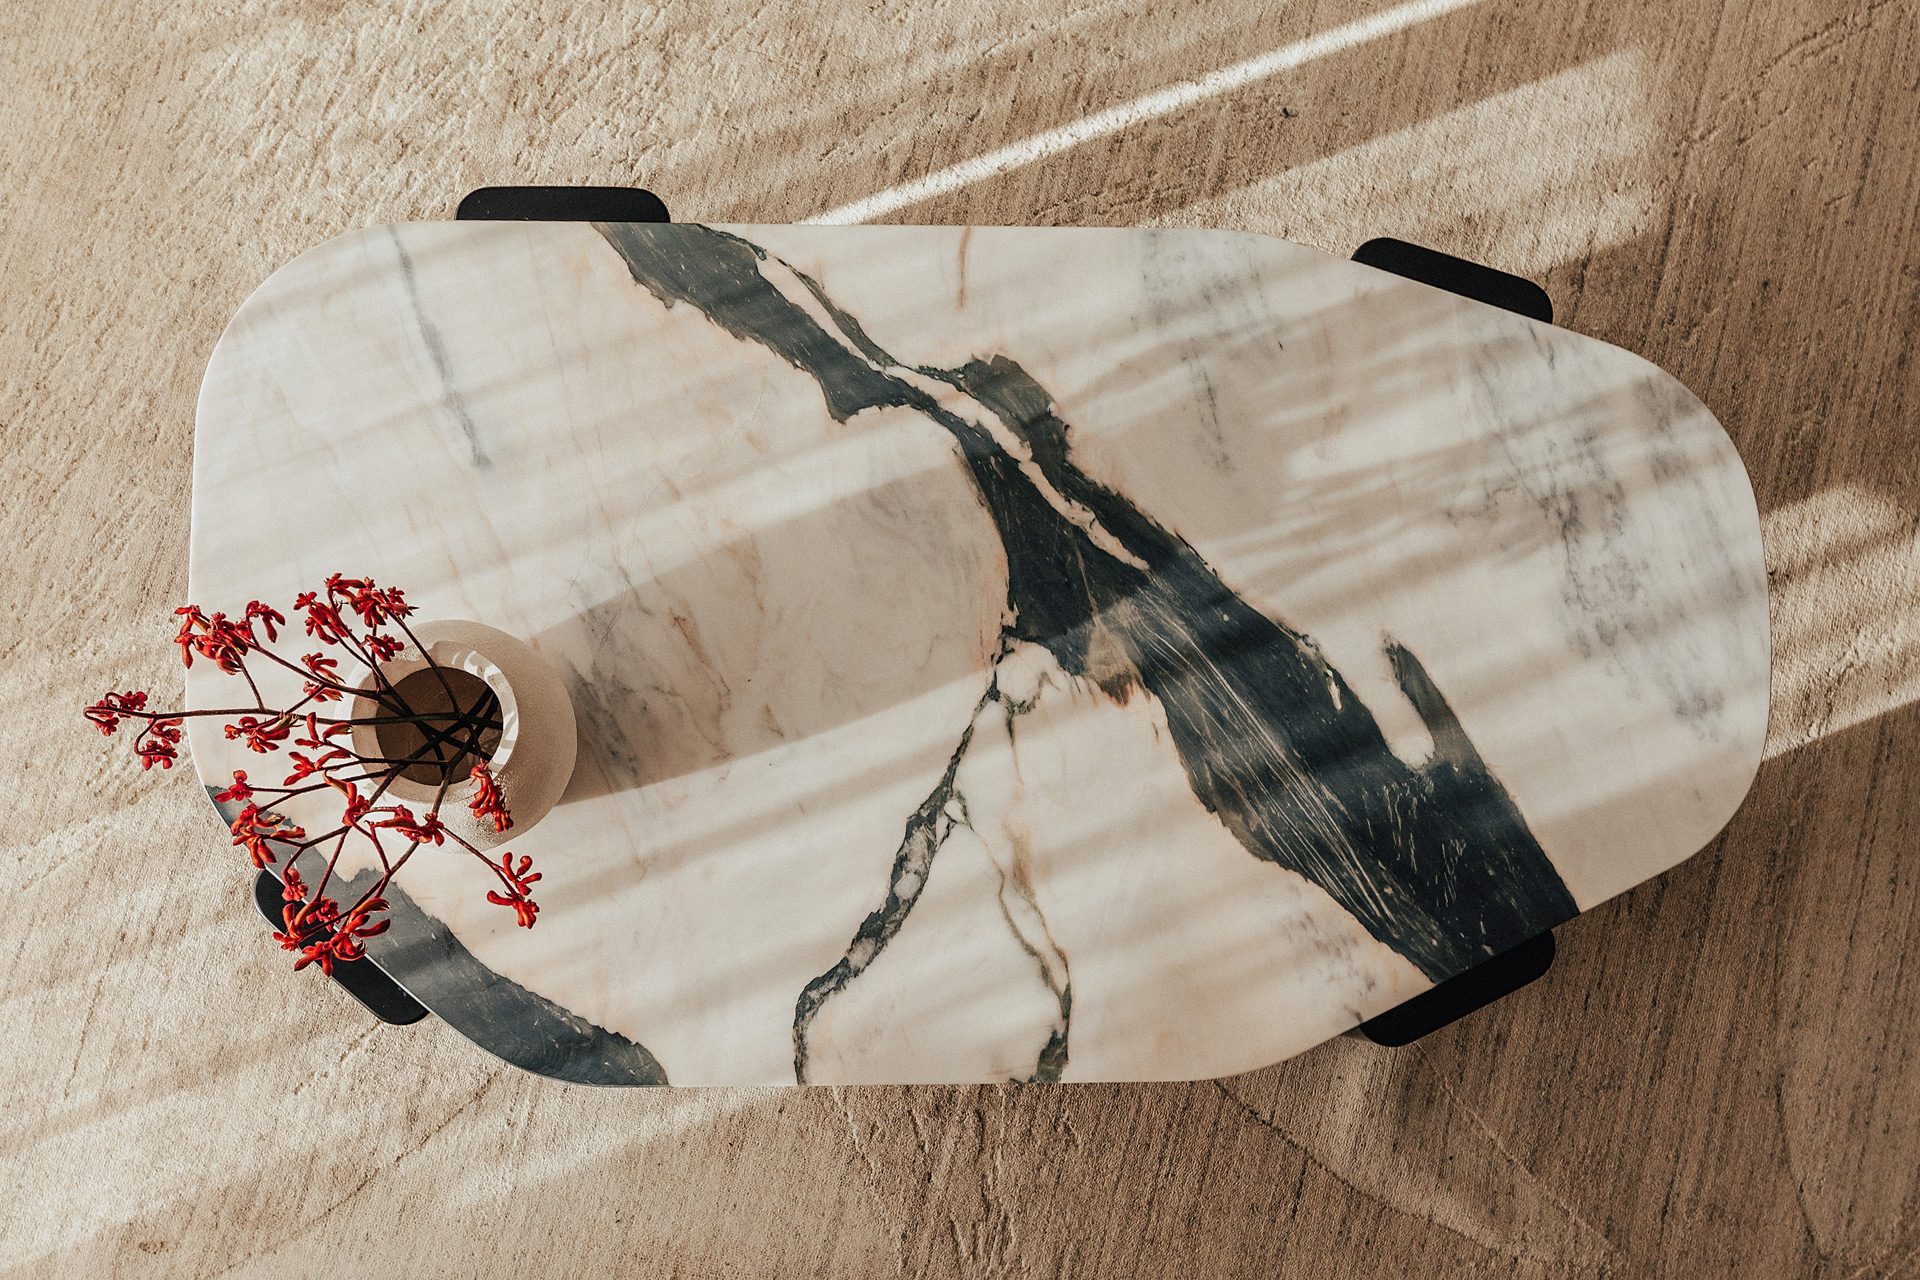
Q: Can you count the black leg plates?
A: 4